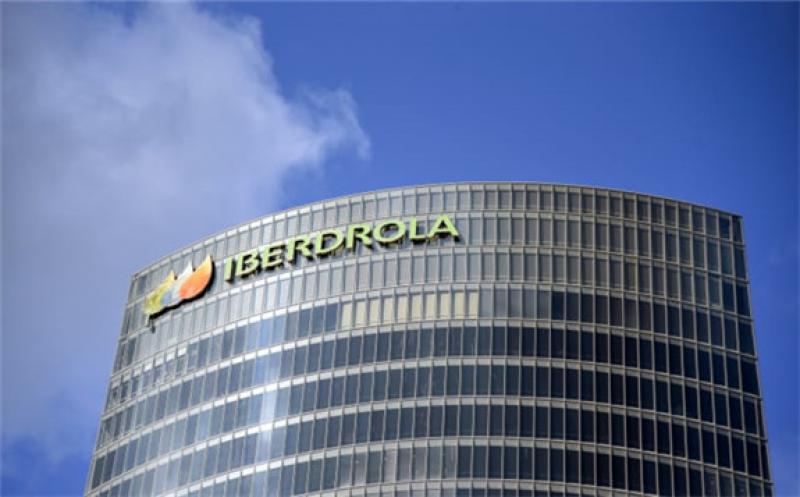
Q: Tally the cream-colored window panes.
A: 10